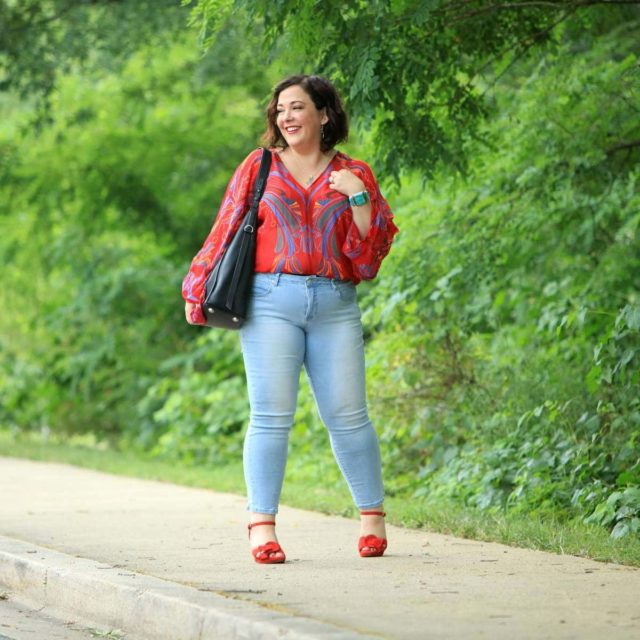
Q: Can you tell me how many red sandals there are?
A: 2